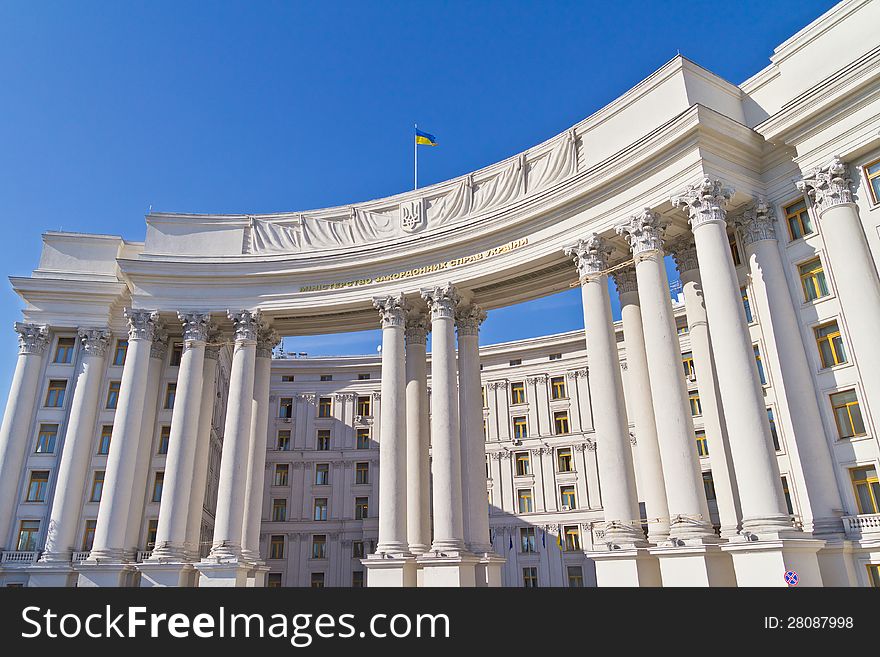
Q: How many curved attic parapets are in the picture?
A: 1